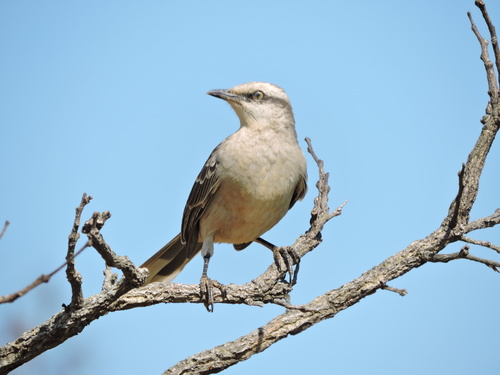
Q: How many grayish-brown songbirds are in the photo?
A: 1